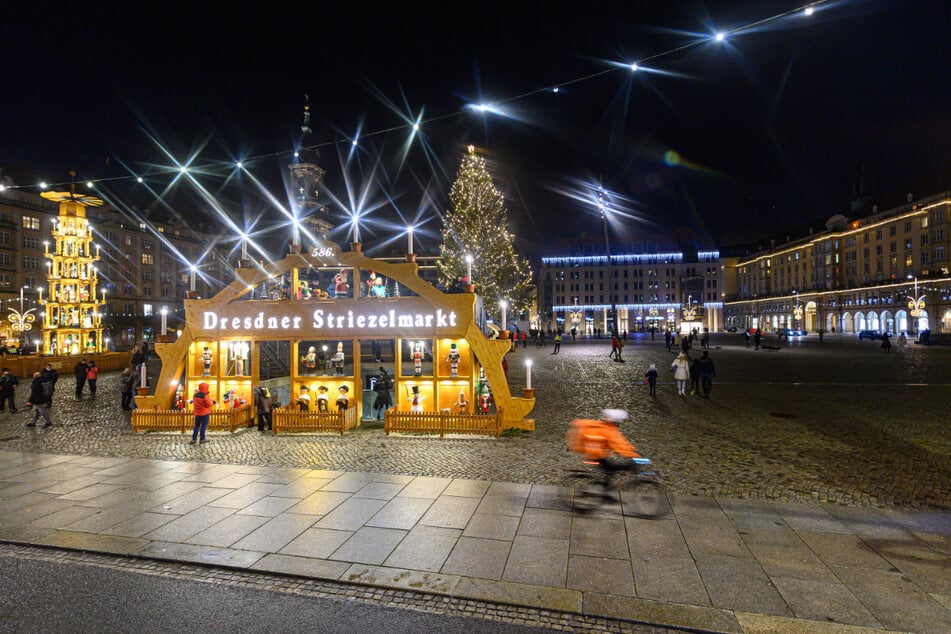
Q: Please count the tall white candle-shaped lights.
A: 10